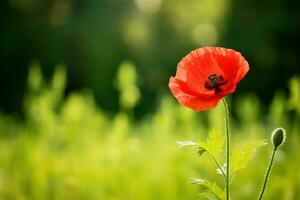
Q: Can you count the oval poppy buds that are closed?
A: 1